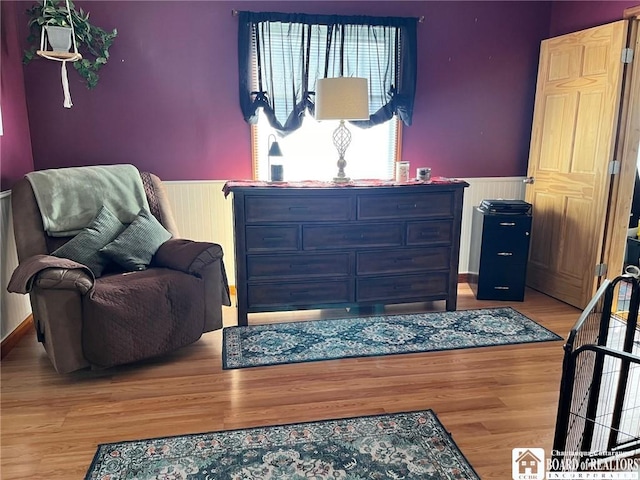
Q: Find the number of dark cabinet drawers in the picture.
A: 12